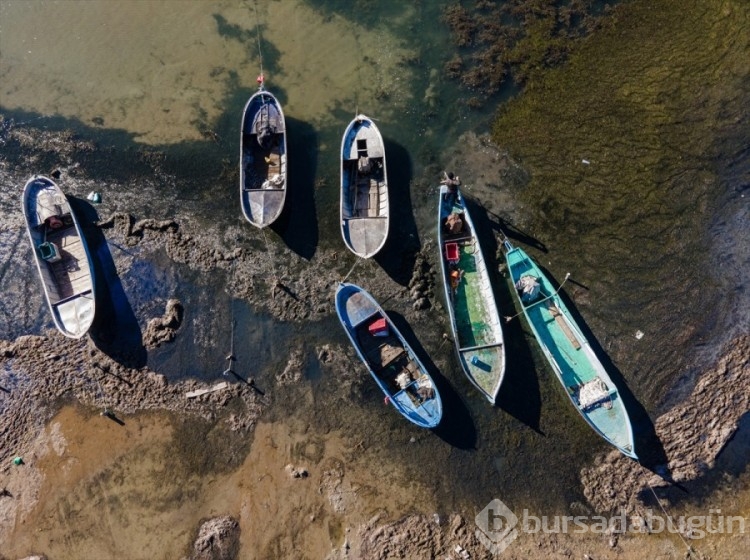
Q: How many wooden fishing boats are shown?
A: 6